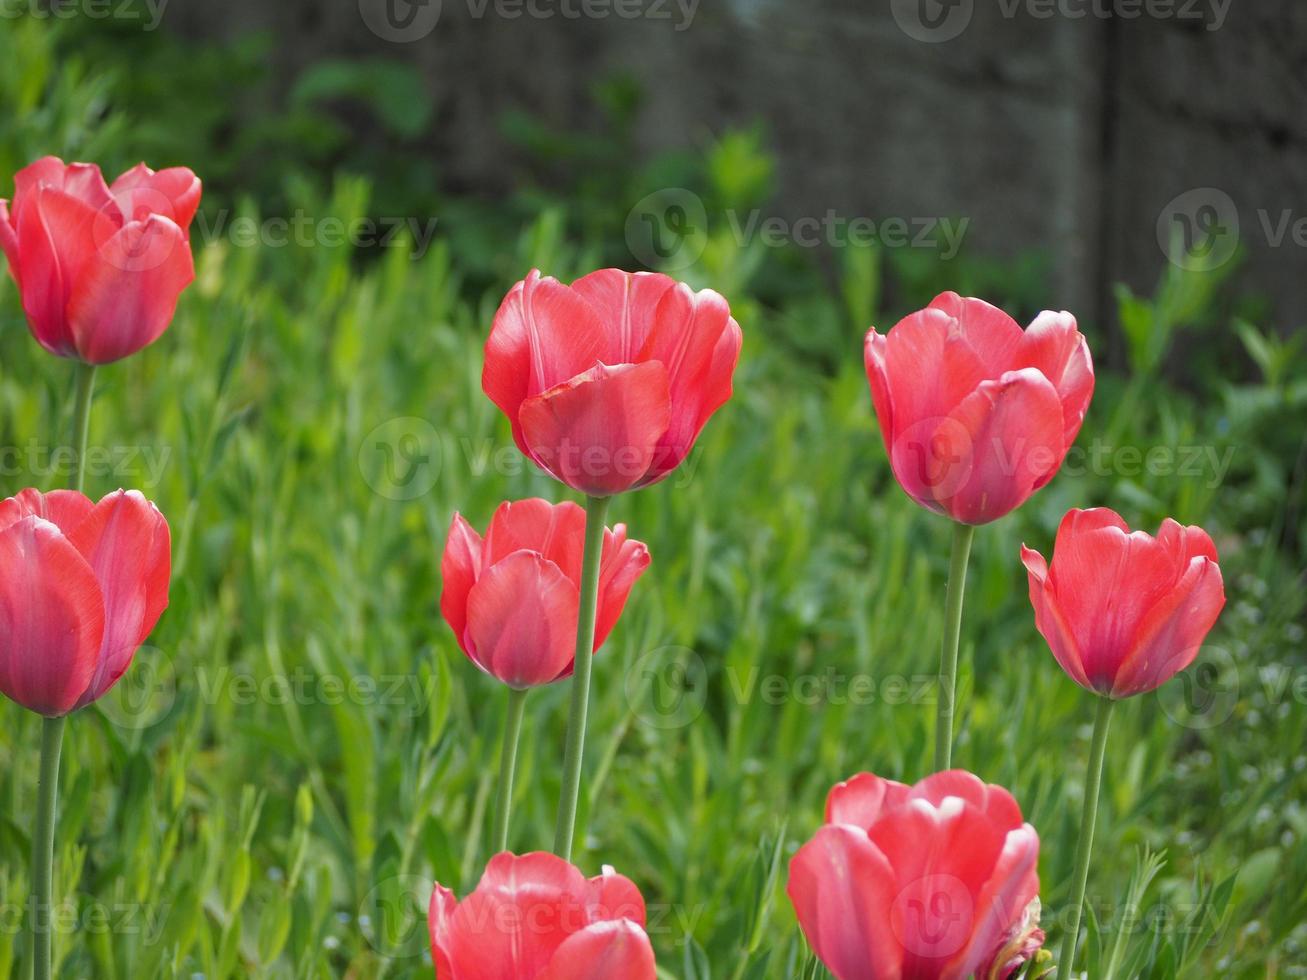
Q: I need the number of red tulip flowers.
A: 8